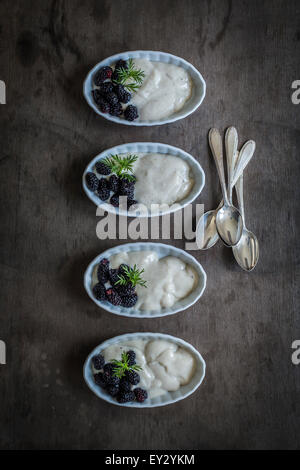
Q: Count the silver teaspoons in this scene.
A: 4